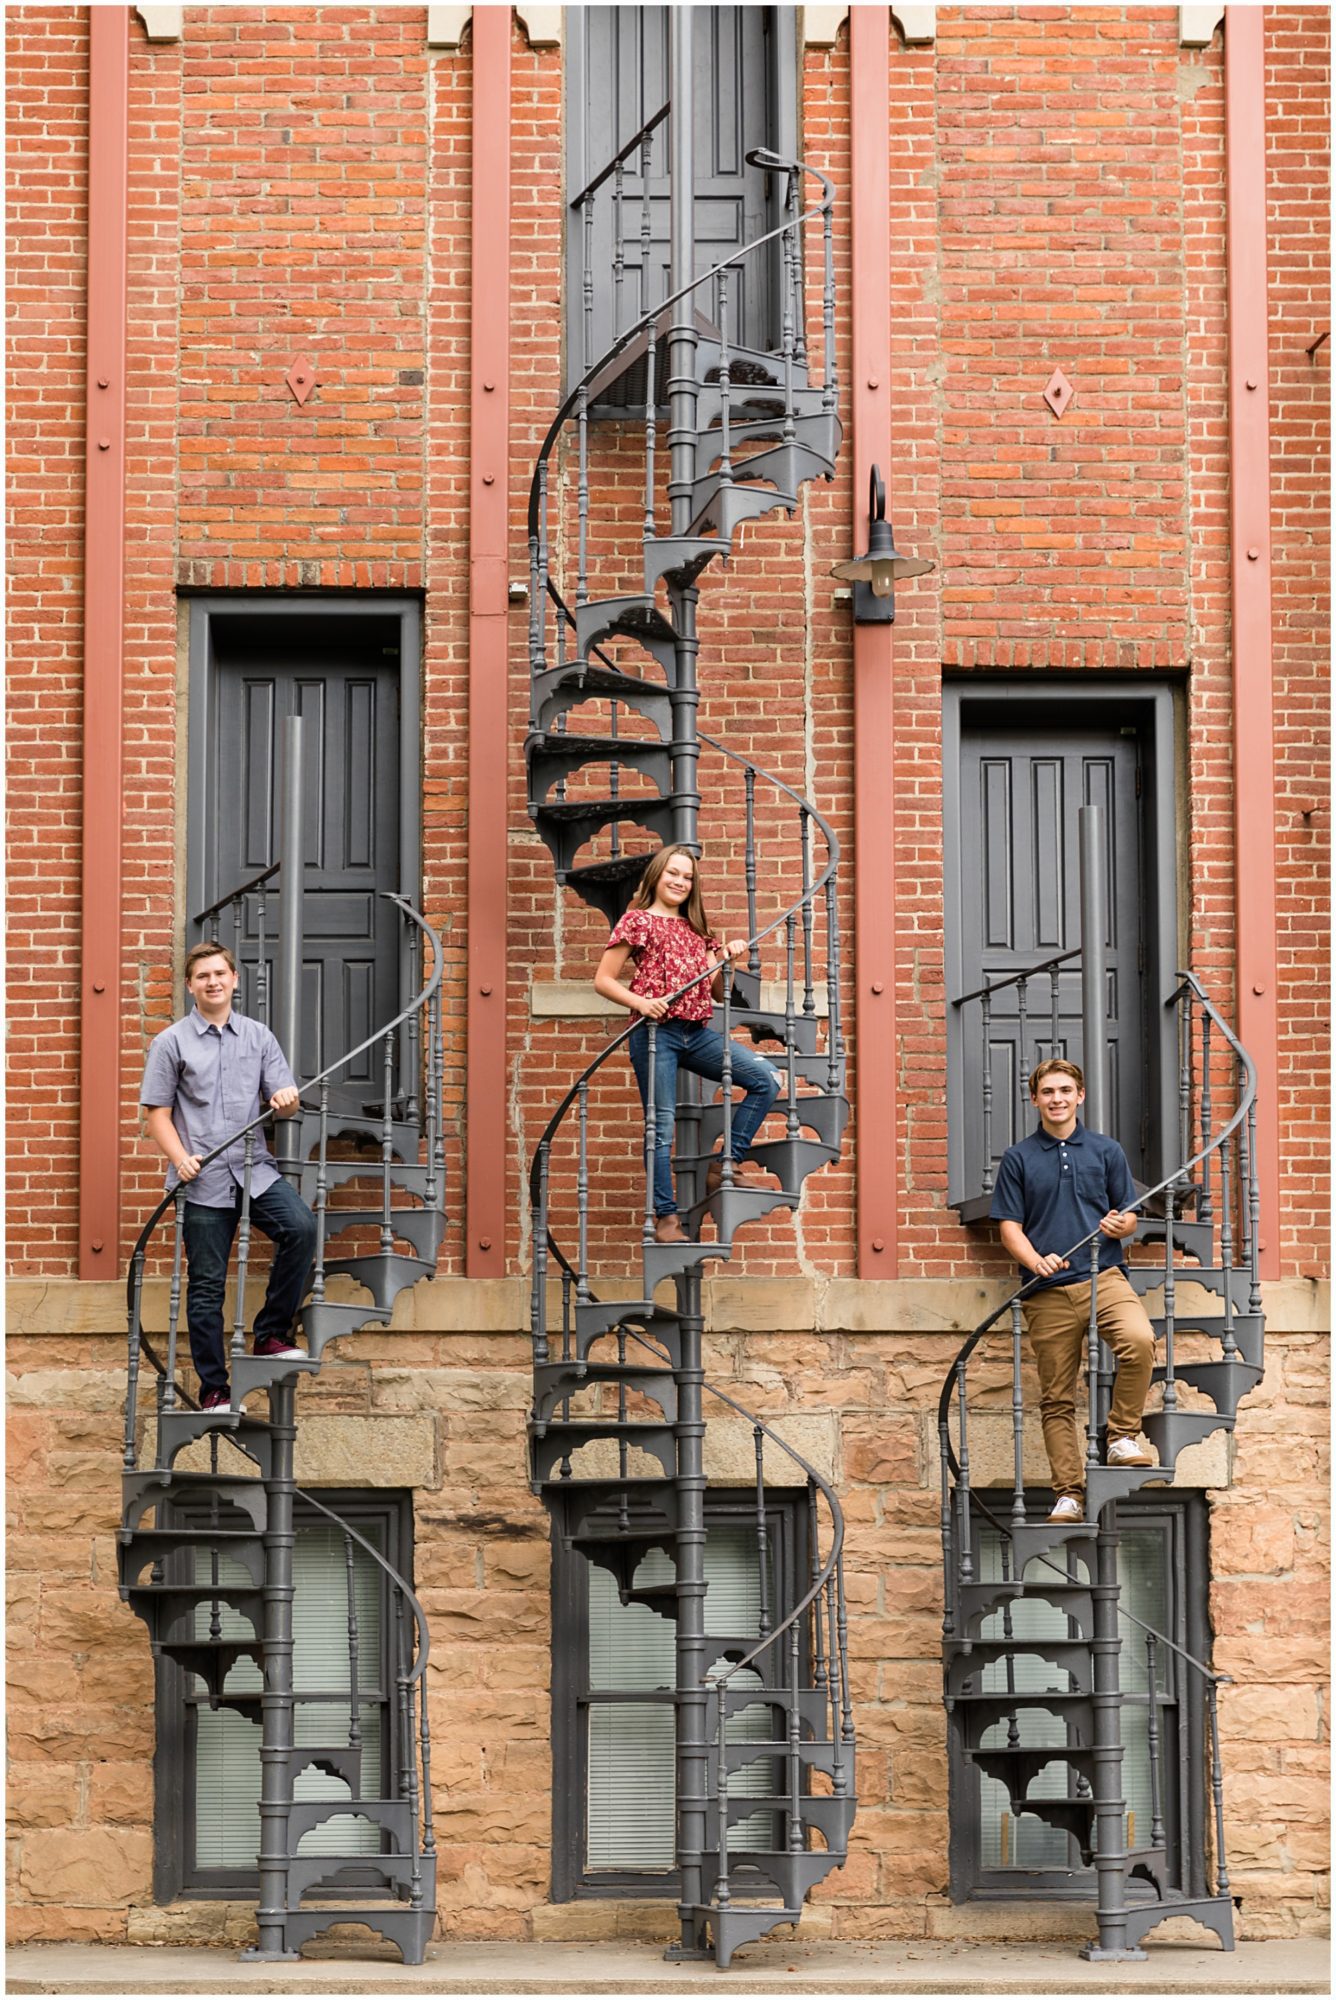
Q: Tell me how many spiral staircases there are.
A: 3